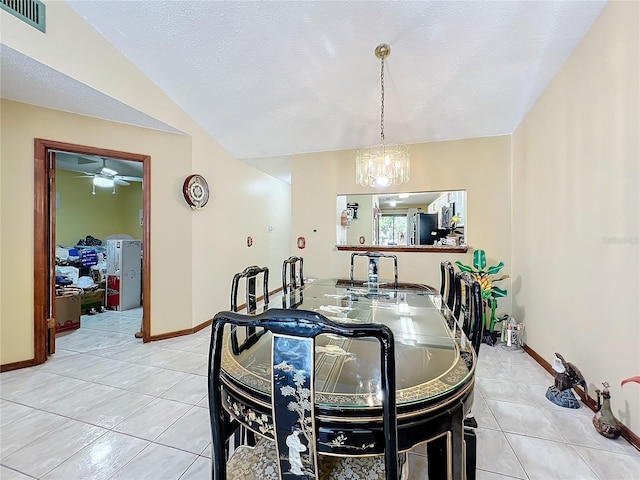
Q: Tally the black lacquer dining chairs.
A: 6